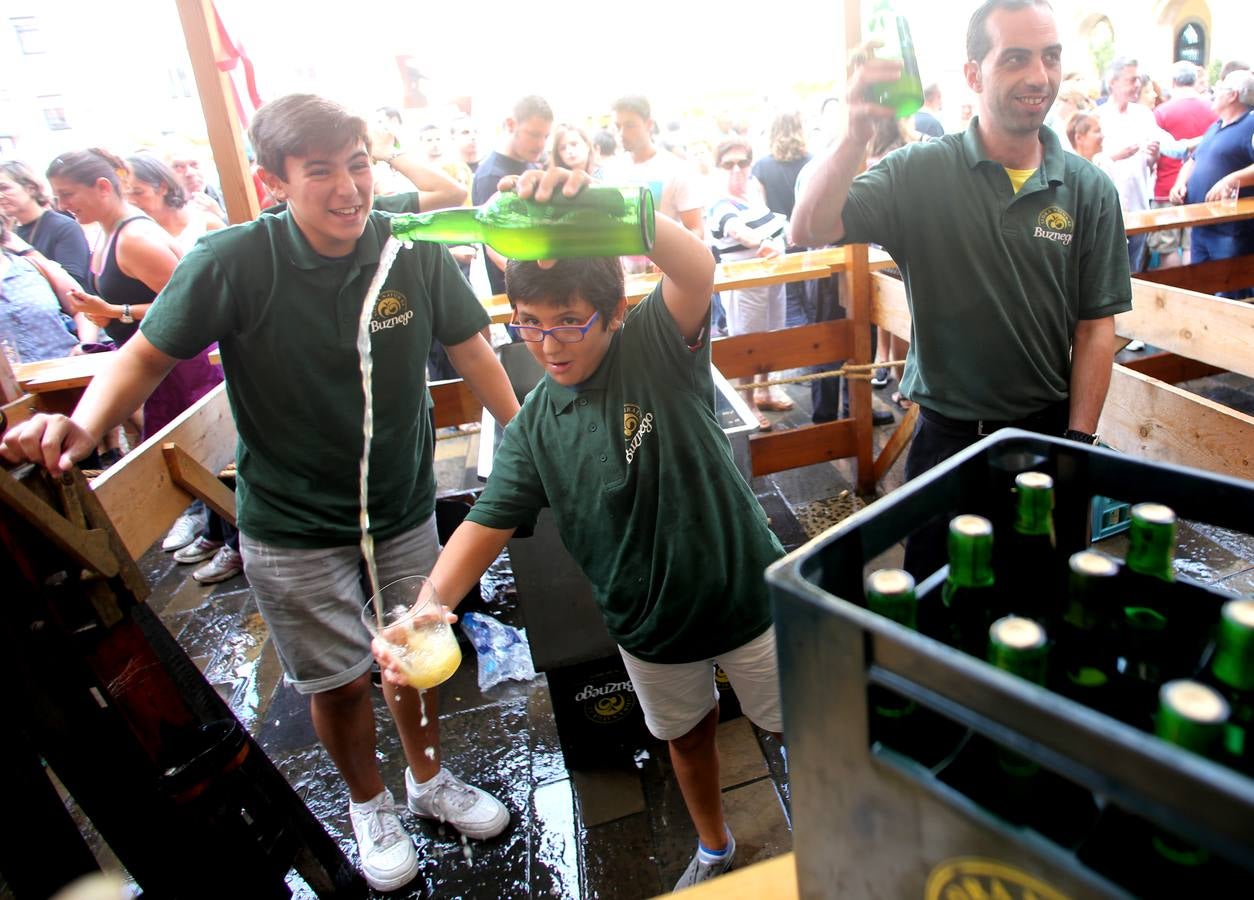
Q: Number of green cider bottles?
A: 10